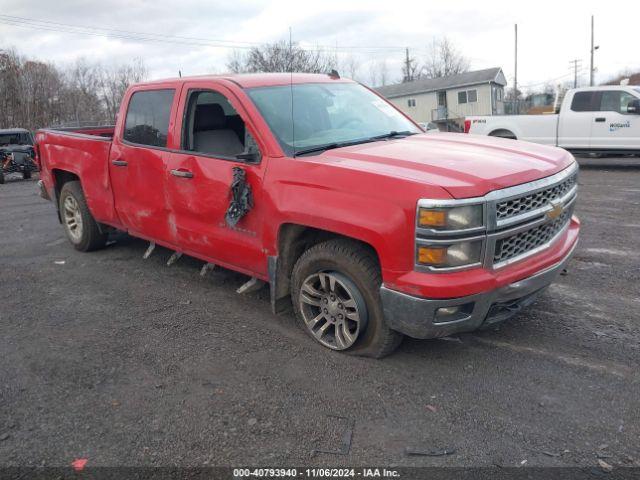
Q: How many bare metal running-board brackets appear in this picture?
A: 4